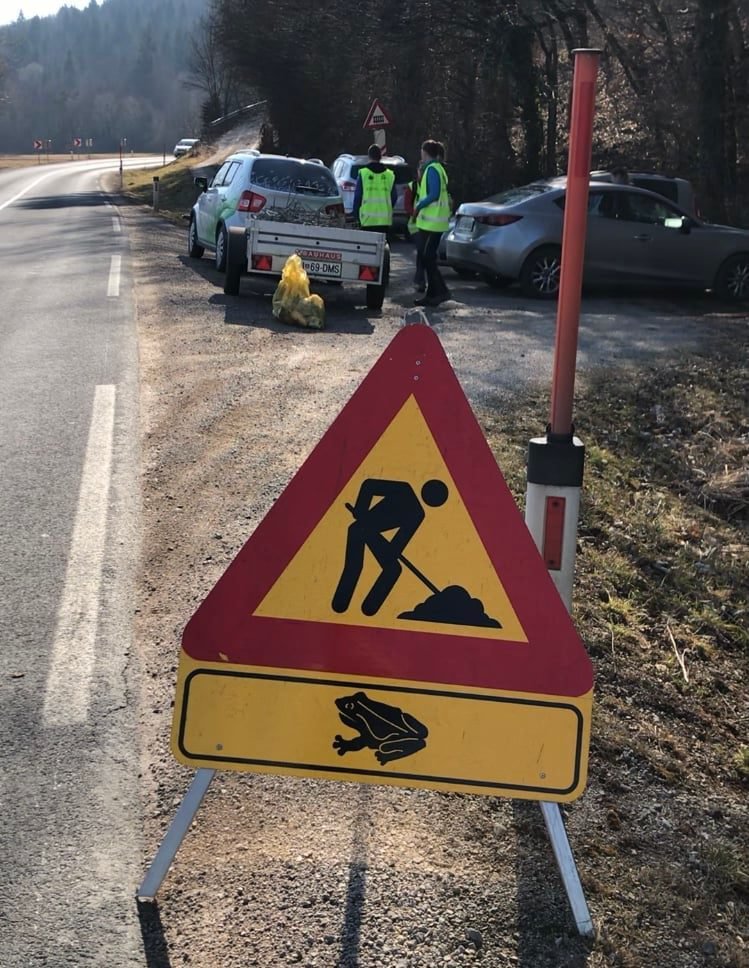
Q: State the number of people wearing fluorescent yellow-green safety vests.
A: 3